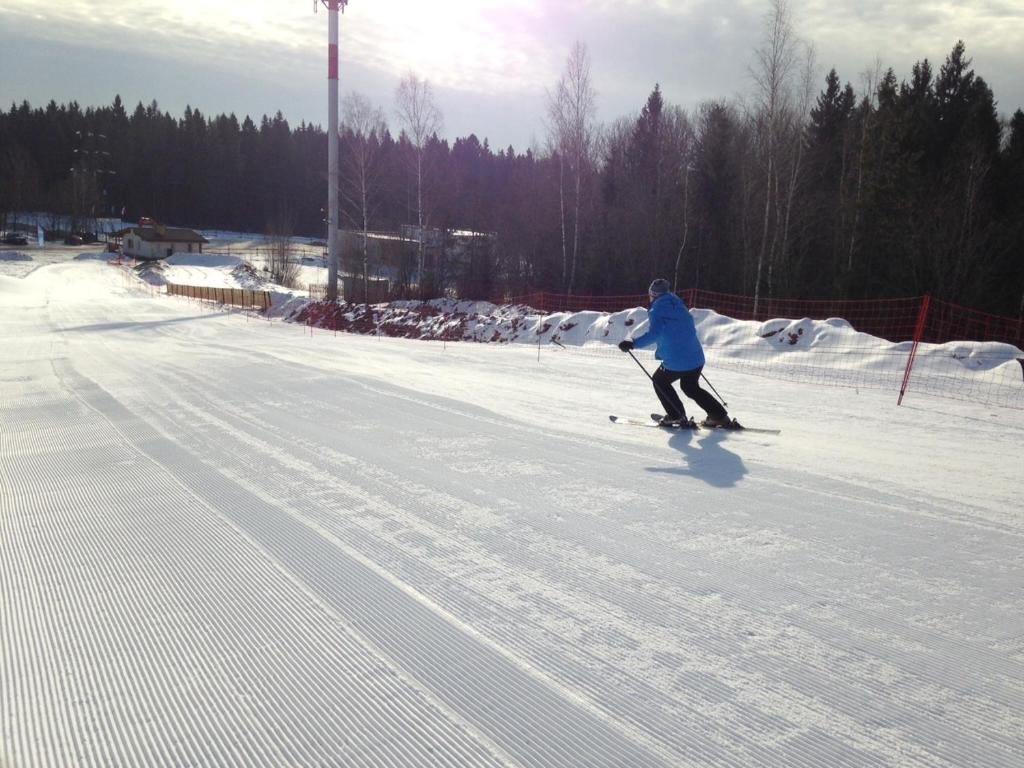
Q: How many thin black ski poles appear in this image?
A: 2